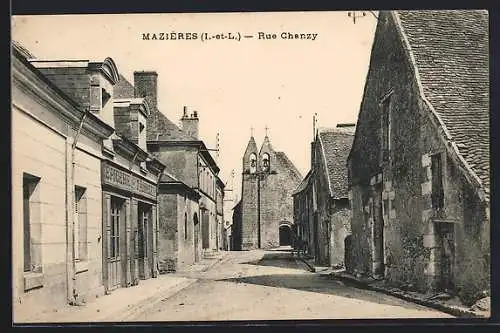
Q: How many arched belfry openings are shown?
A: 2